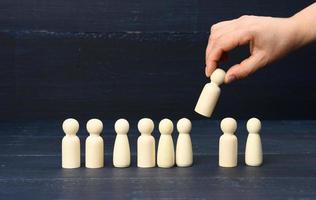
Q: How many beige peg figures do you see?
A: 9